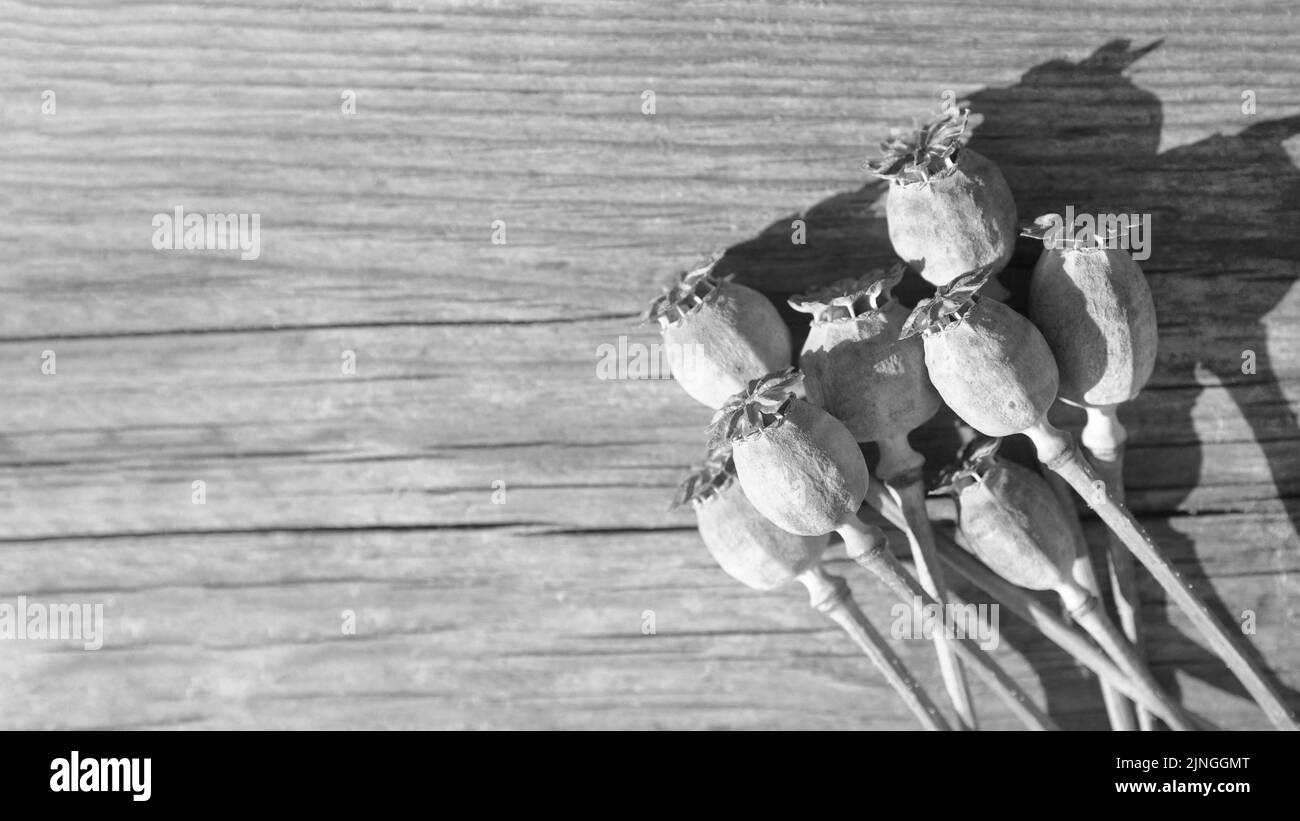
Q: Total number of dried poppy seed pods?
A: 8